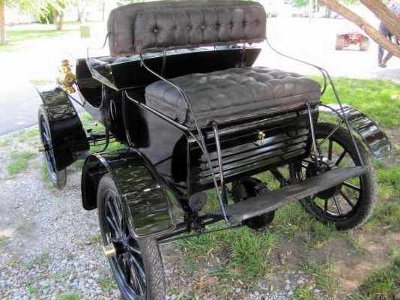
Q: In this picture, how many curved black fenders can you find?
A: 3